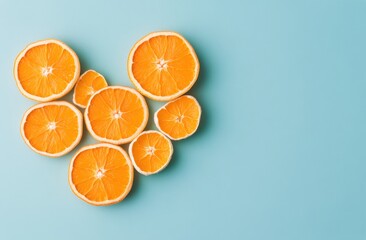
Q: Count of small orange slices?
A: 3